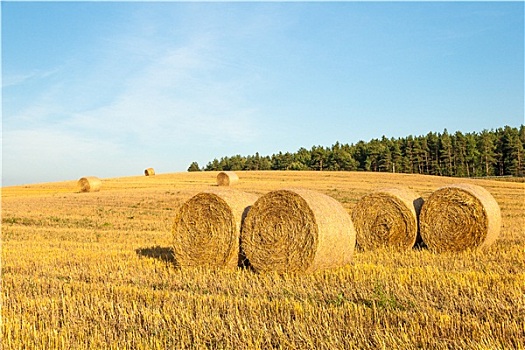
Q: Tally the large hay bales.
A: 4